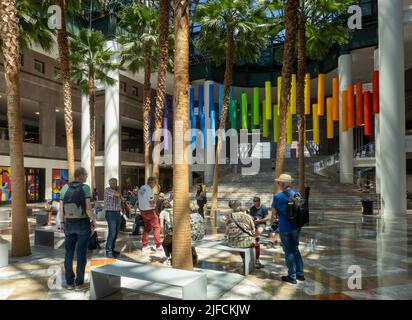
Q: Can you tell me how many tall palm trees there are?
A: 9